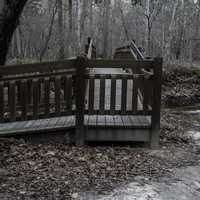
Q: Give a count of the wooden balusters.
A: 13